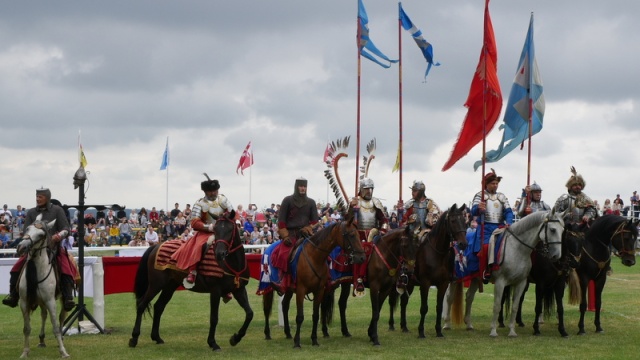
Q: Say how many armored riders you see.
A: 8